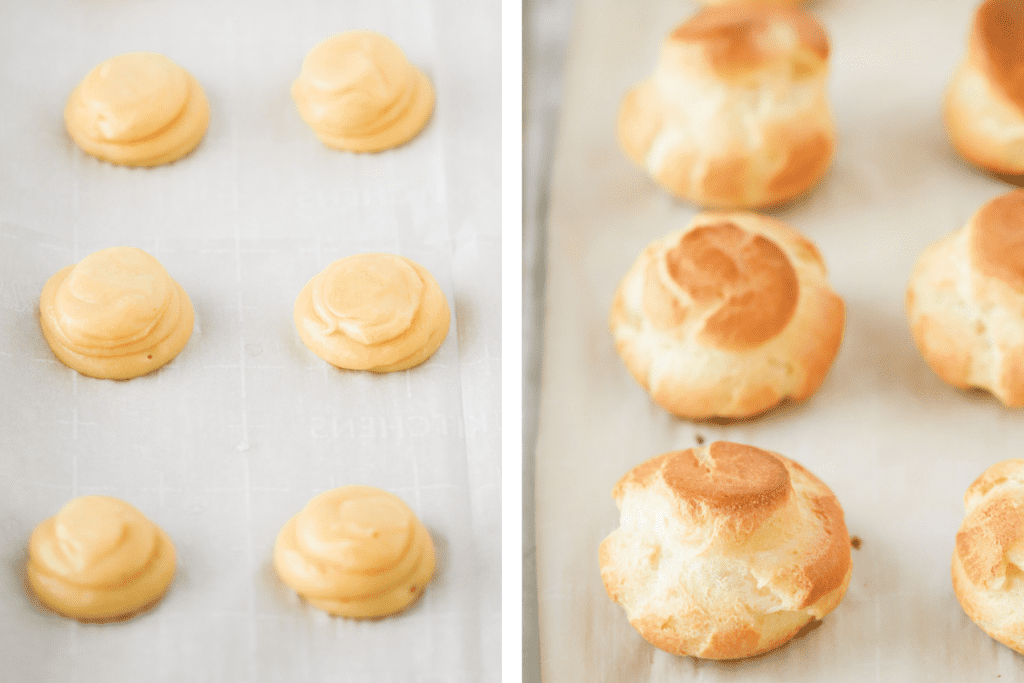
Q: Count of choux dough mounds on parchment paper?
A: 6